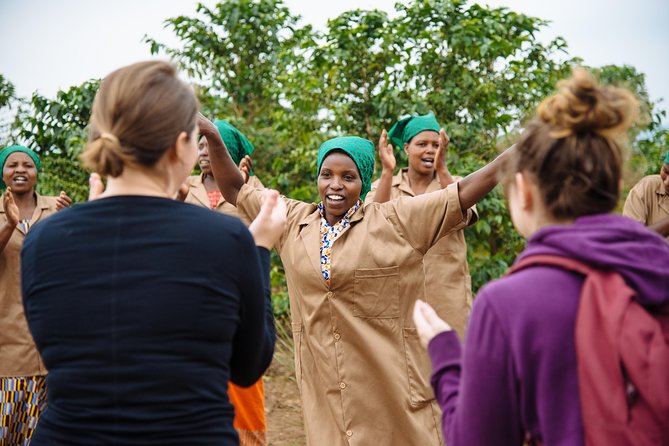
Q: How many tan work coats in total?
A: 5